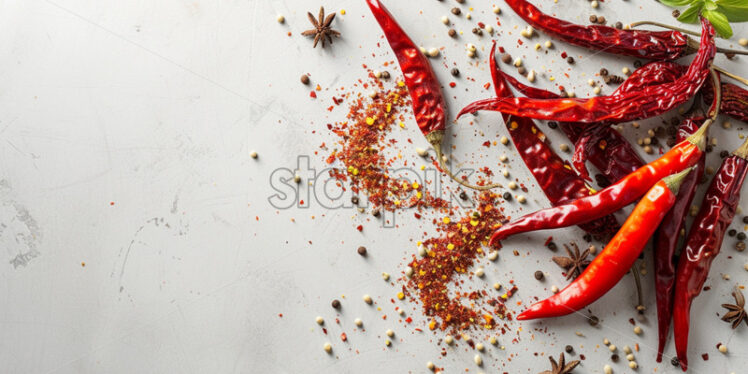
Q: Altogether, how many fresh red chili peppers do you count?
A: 2